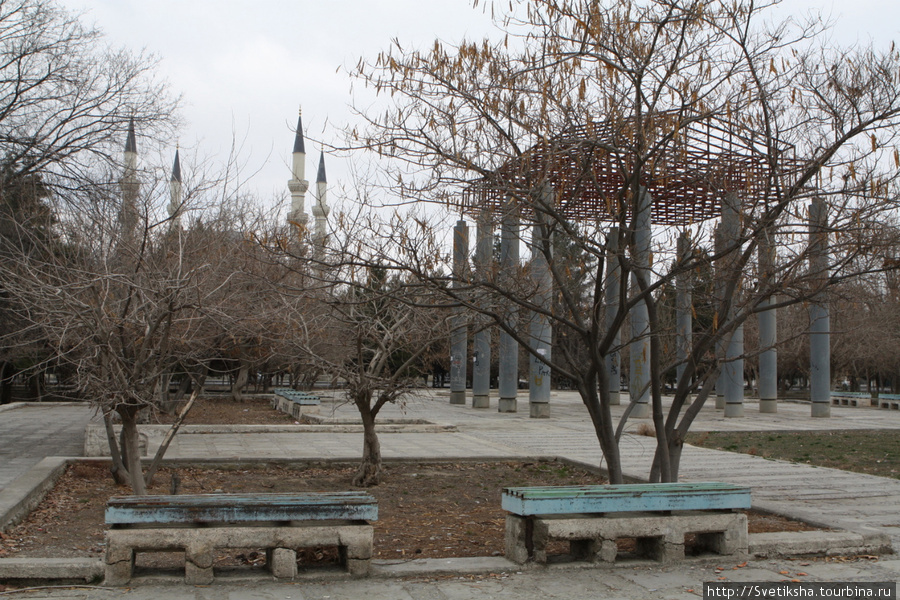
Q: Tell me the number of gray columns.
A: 11